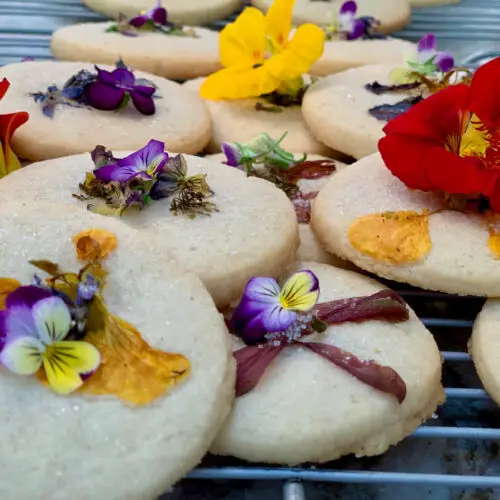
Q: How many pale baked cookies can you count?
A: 14